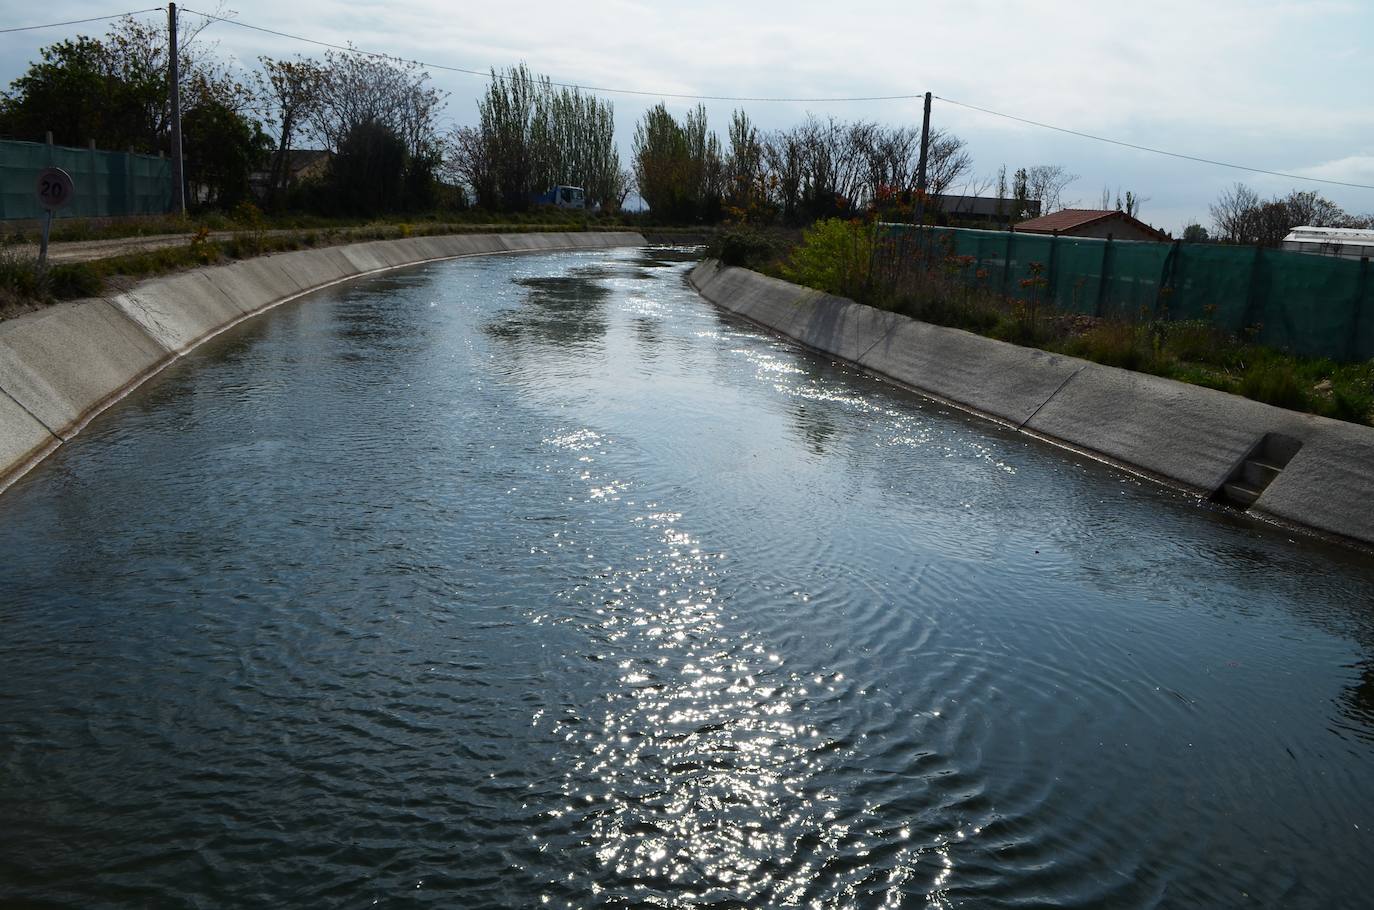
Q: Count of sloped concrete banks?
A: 2